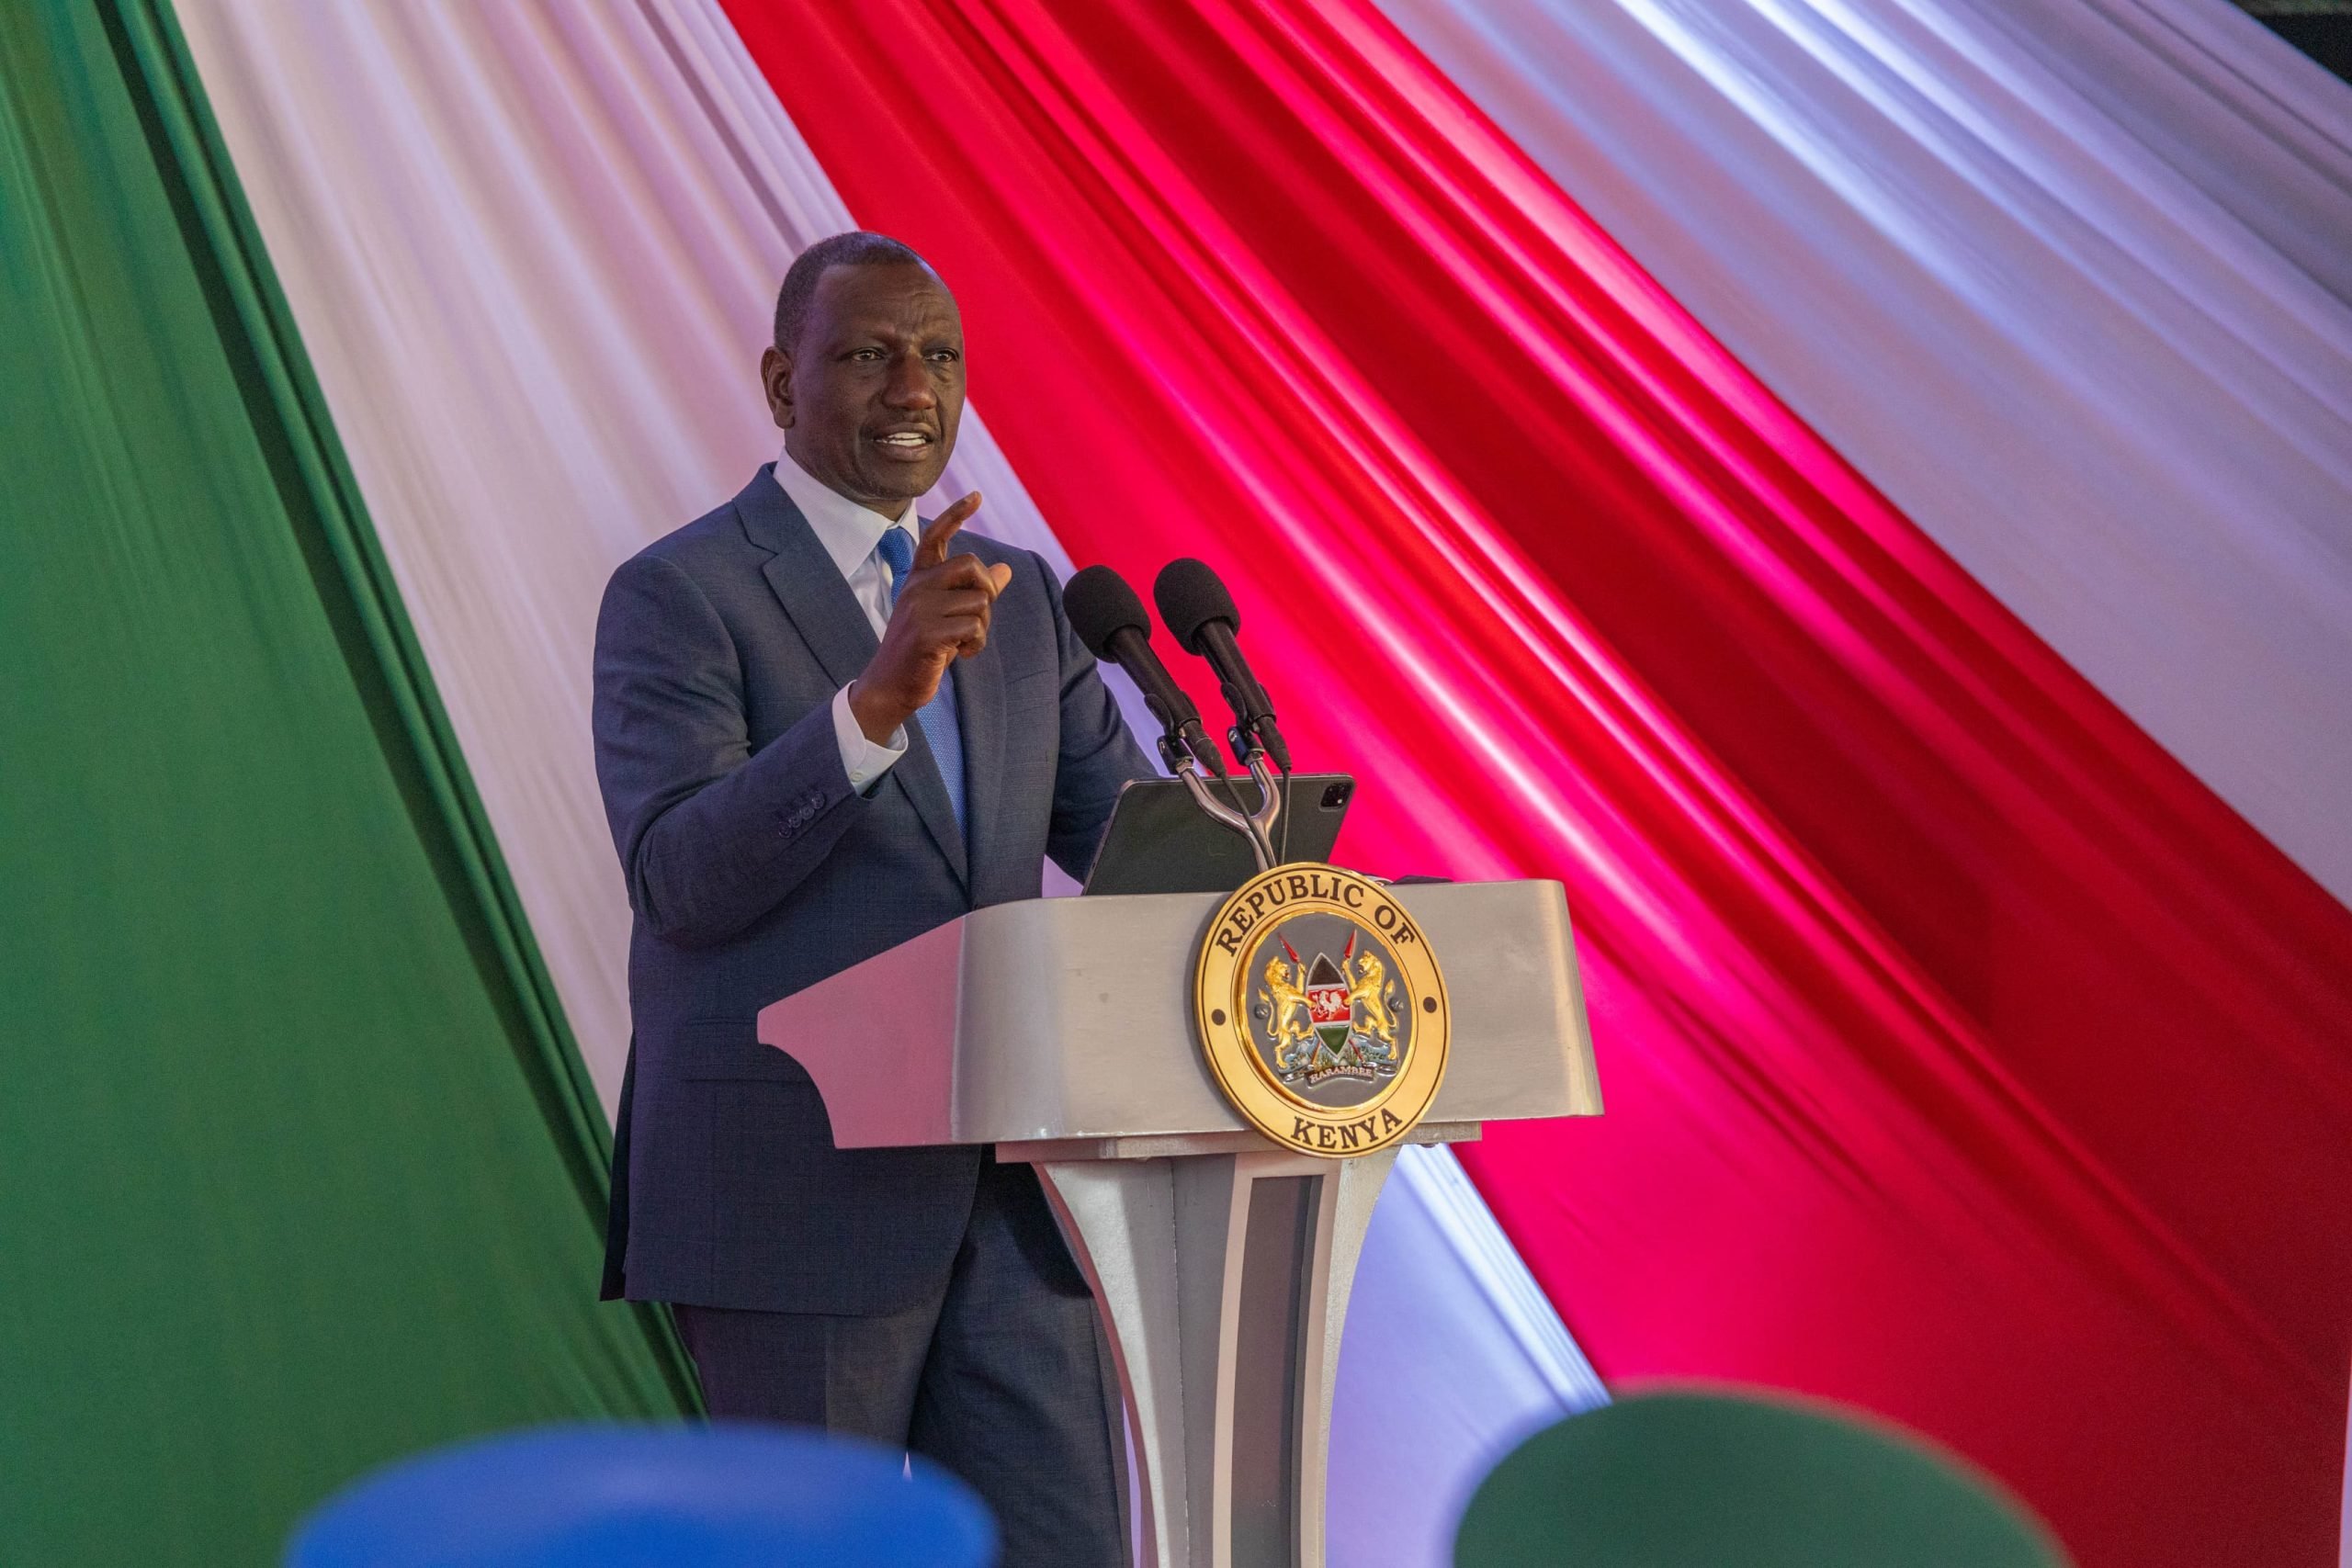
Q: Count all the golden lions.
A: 2